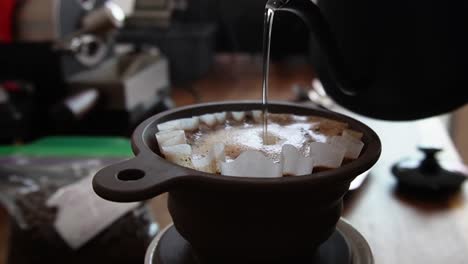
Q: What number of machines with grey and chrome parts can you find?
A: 1